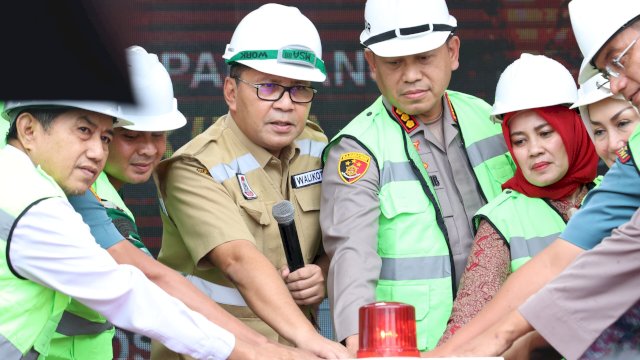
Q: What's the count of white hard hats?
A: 7